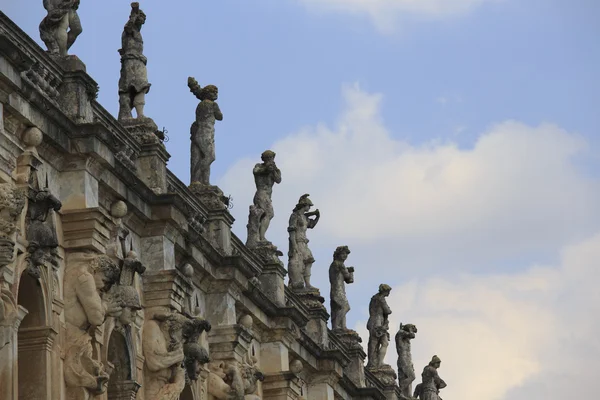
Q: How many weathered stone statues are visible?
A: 9